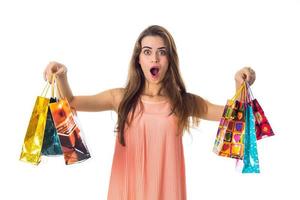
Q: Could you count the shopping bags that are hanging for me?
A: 6